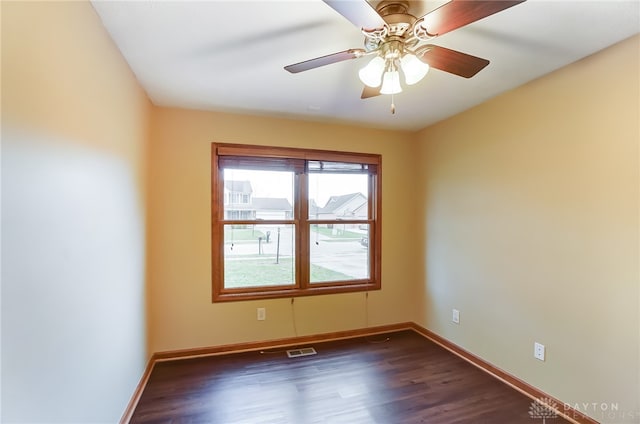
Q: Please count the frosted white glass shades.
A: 3